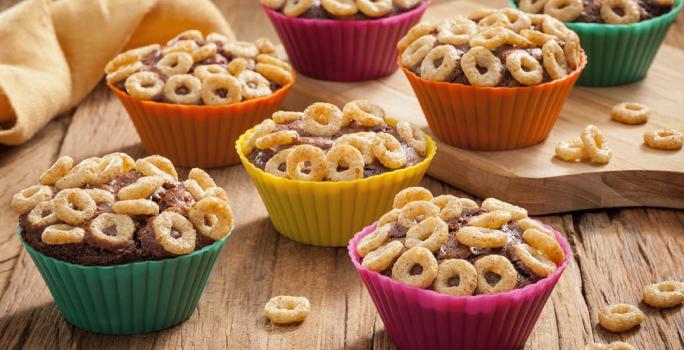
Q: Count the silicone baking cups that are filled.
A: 7